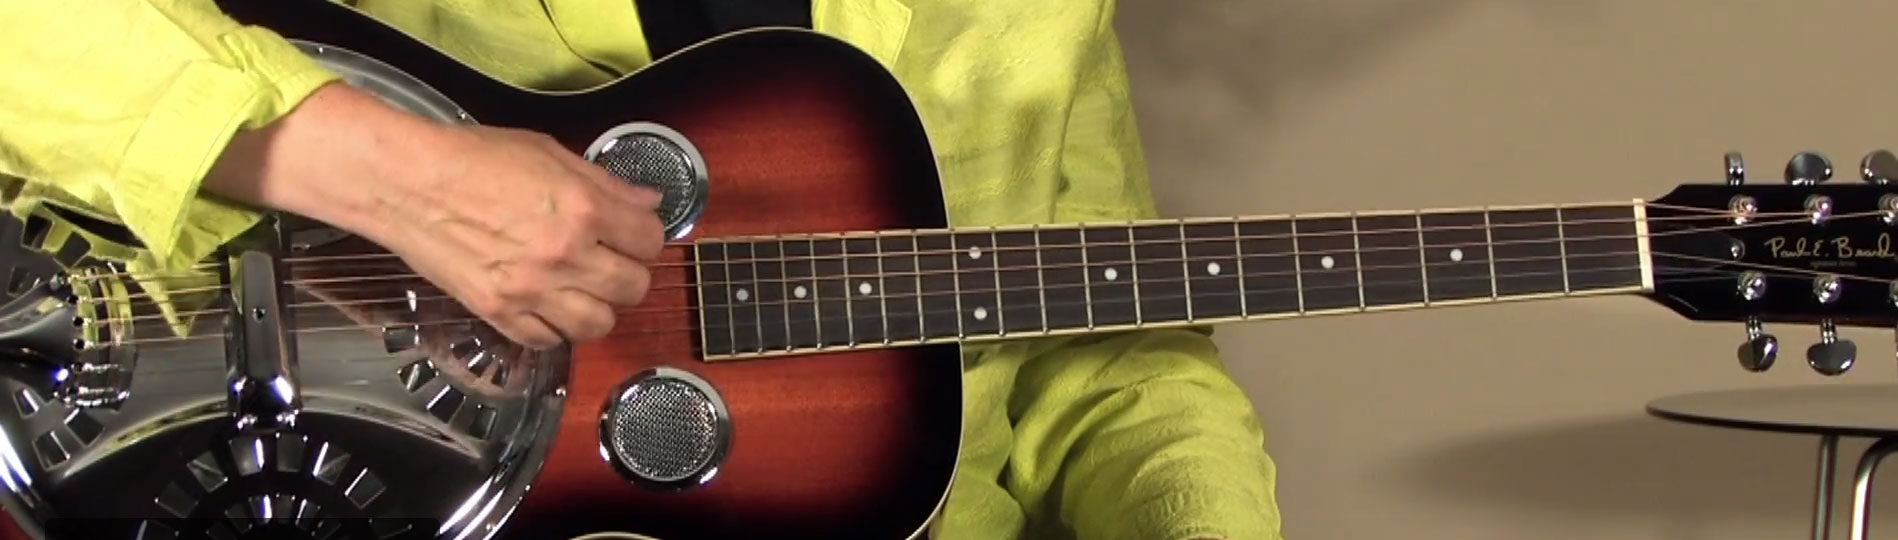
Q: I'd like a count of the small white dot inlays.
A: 9